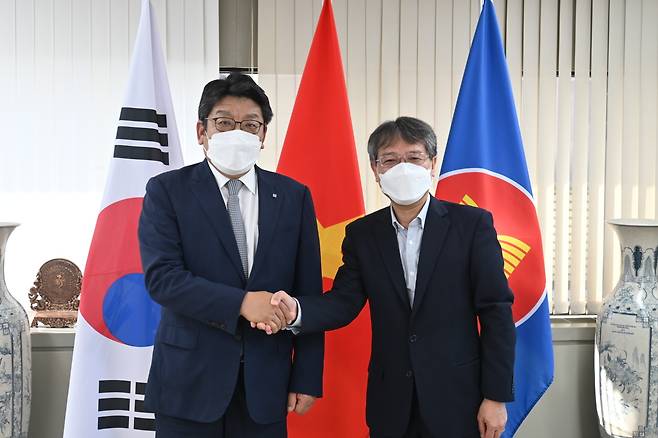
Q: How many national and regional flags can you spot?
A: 3